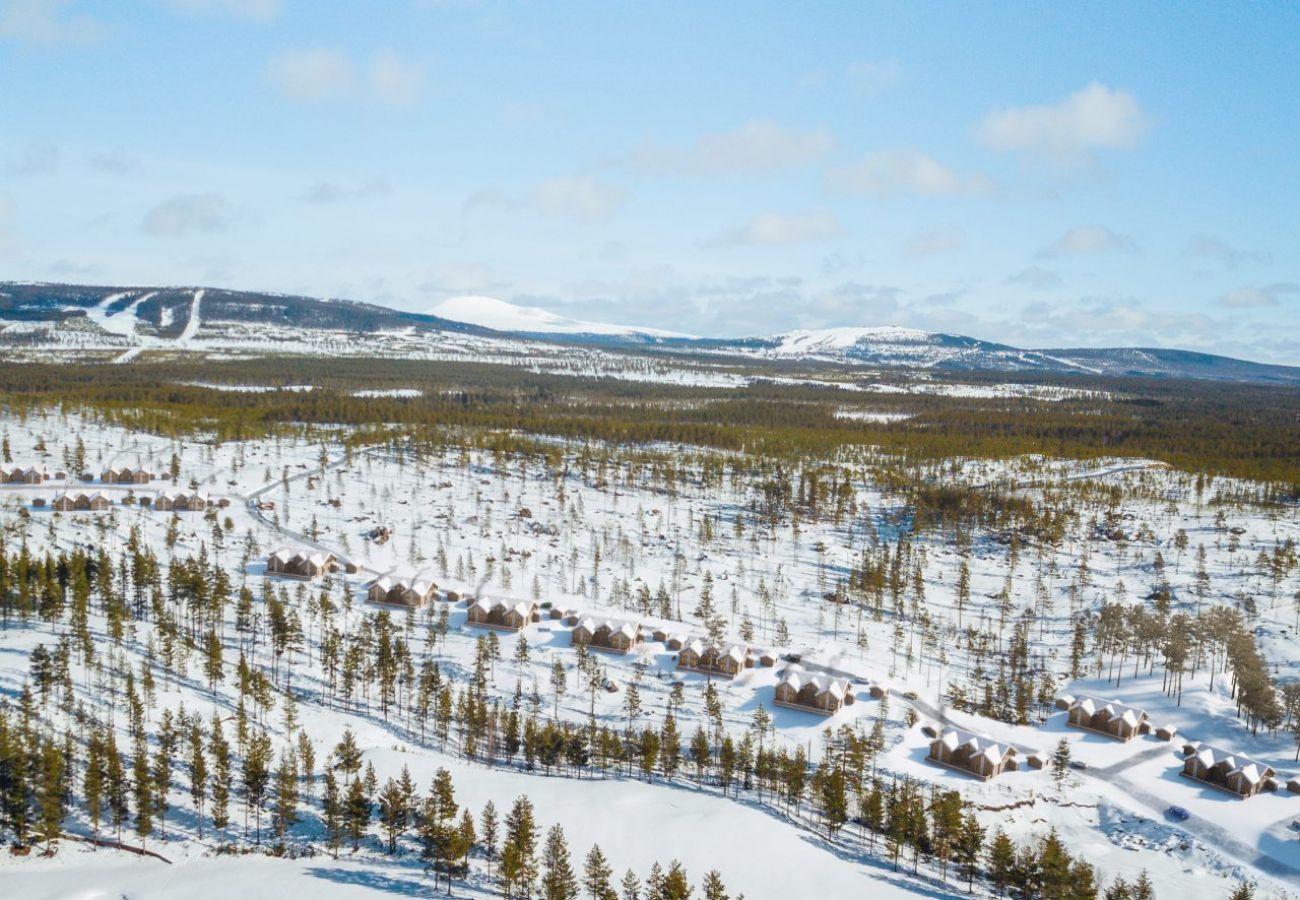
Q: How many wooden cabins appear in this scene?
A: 13